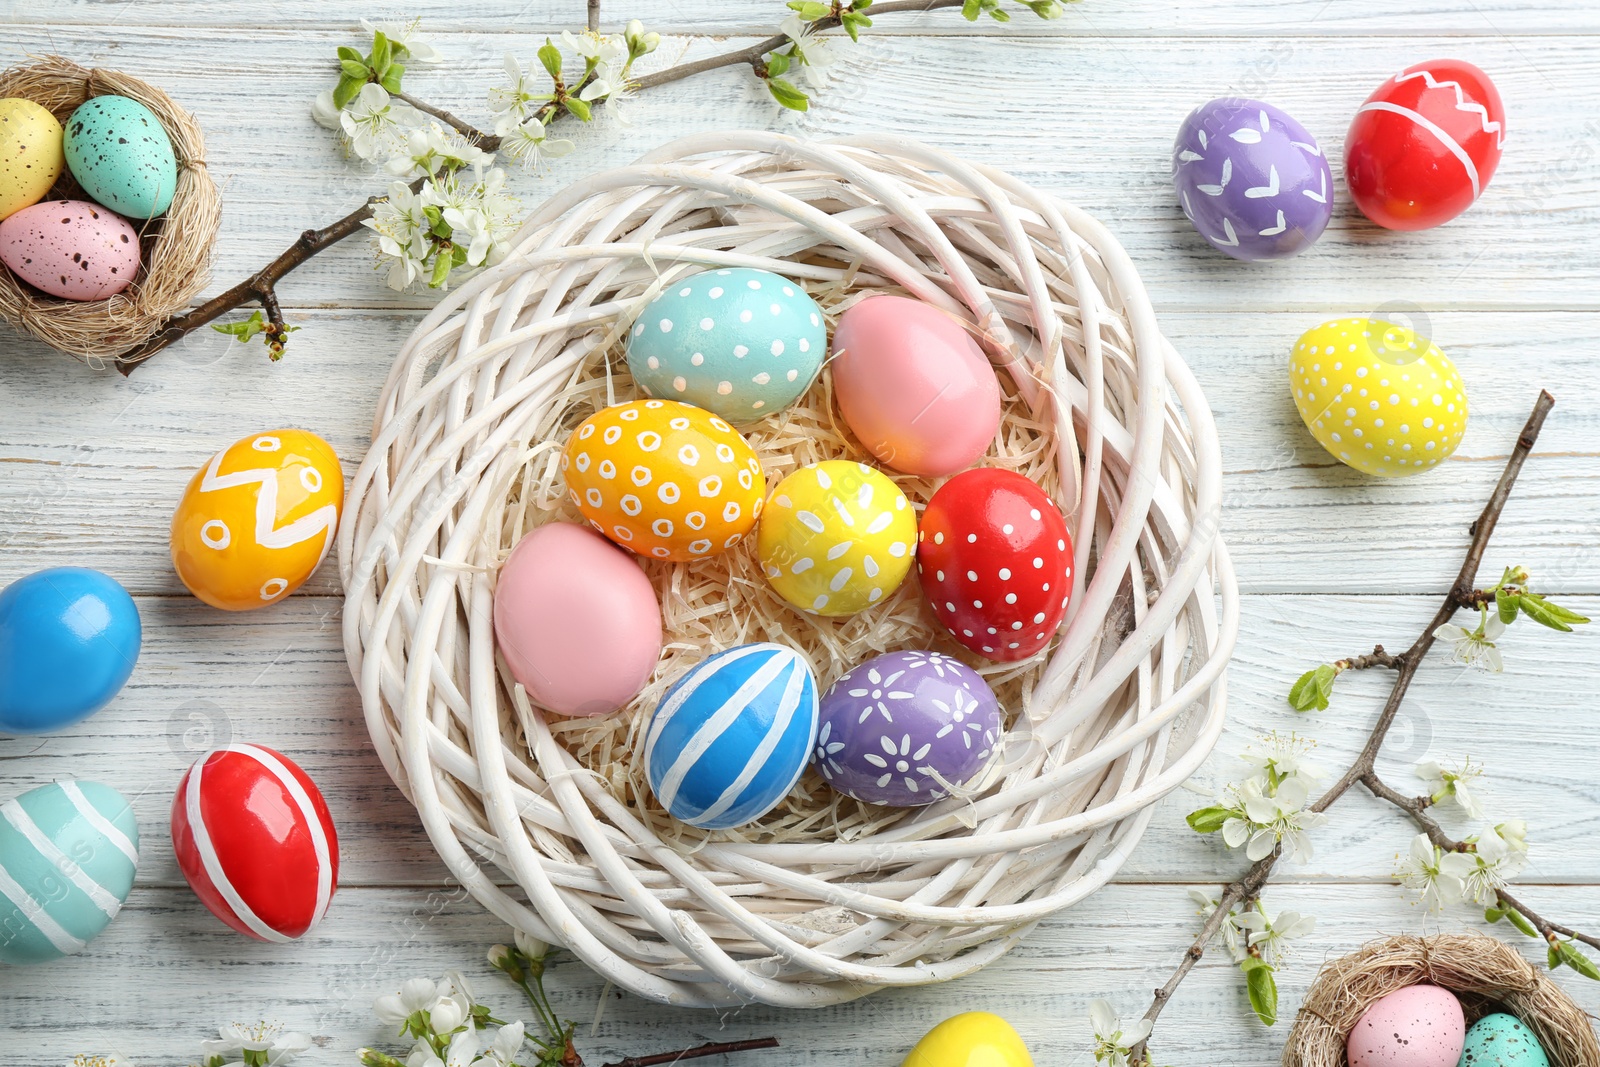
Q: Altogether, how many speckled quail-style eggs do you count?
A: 5